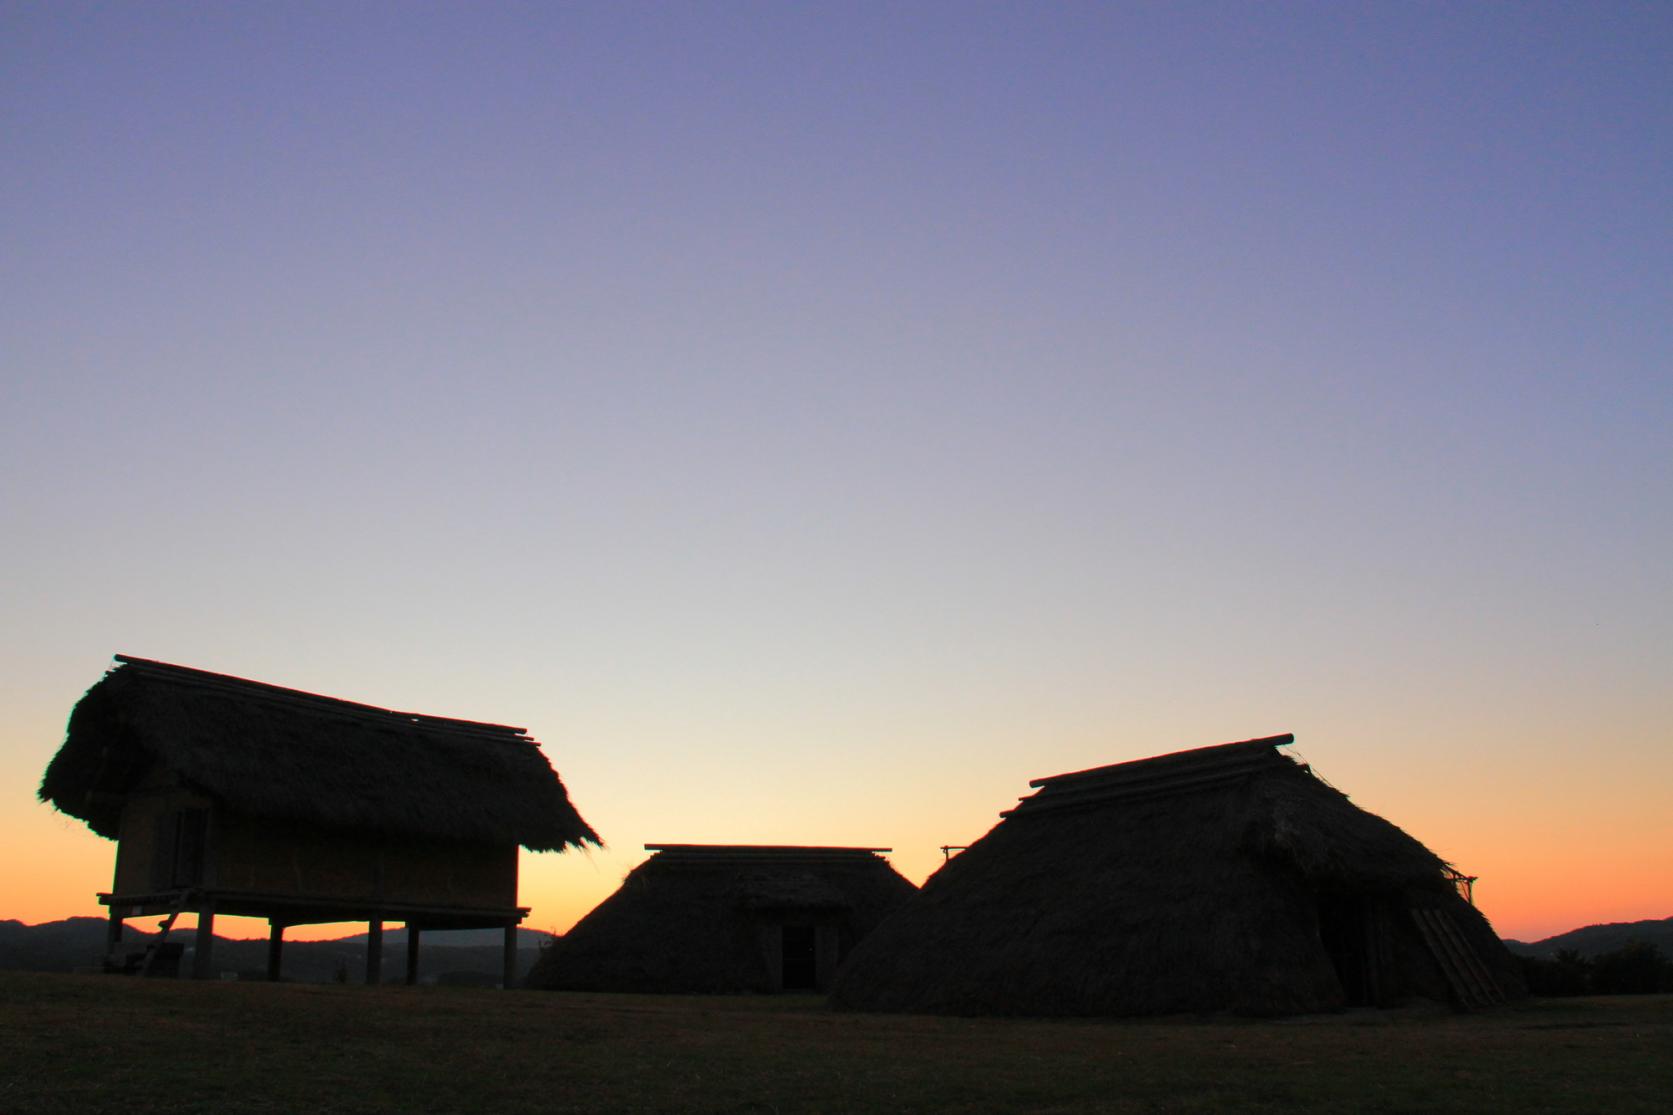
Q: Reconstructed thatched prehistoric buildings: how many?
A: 3